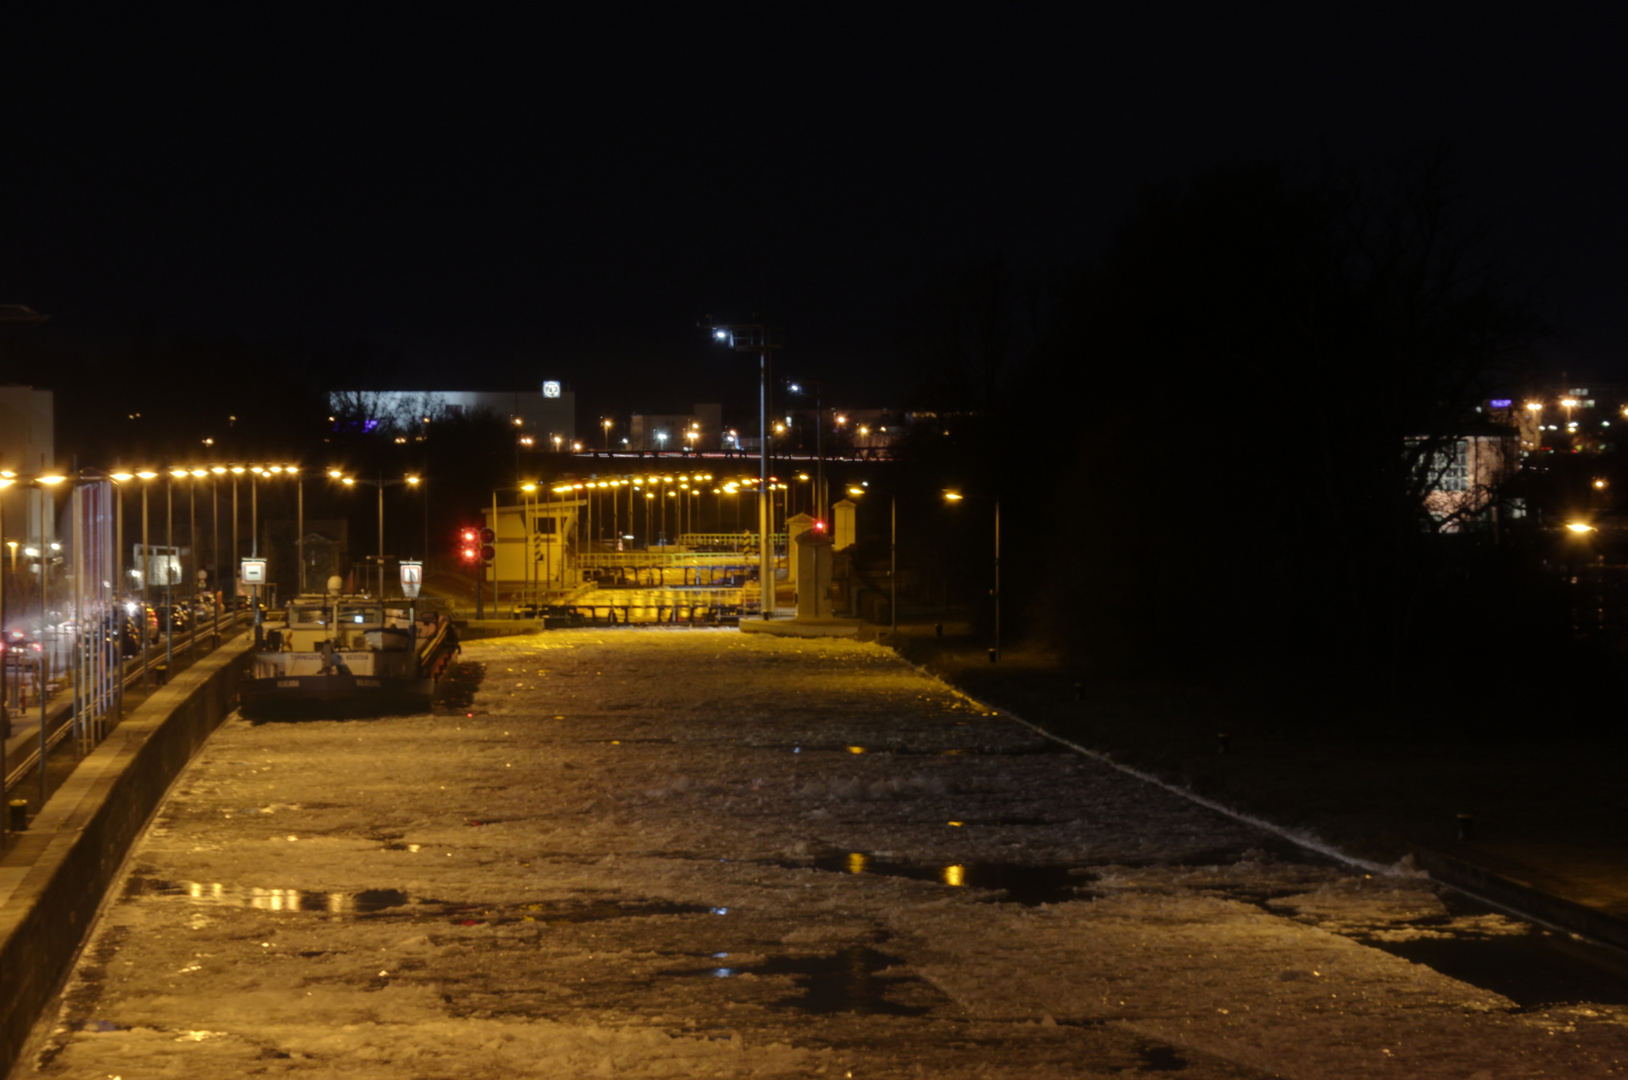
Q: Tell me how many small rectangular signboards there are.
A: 2